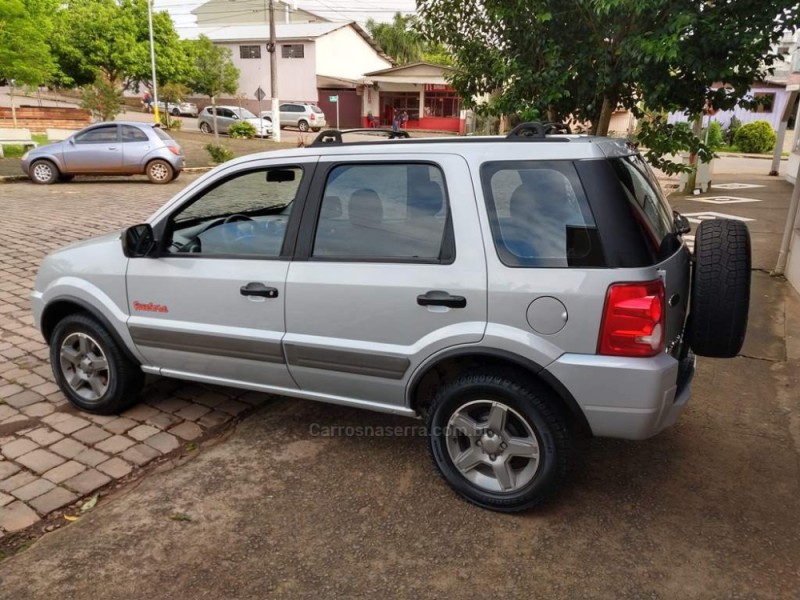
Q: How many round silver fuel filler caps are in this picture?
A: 1